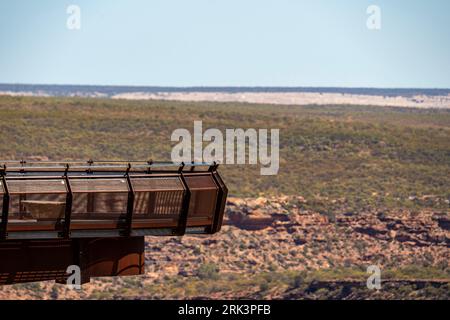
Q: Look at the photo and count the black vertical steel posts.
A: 5